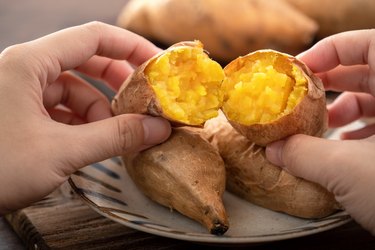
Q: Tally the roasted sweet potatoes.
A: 3